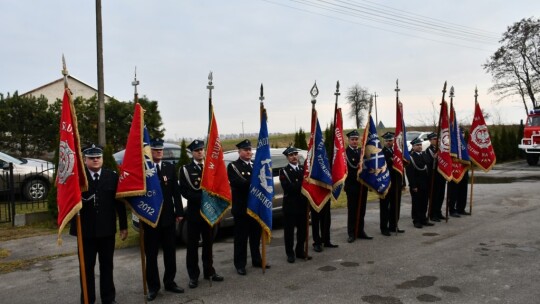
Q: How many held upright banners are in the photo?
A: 11